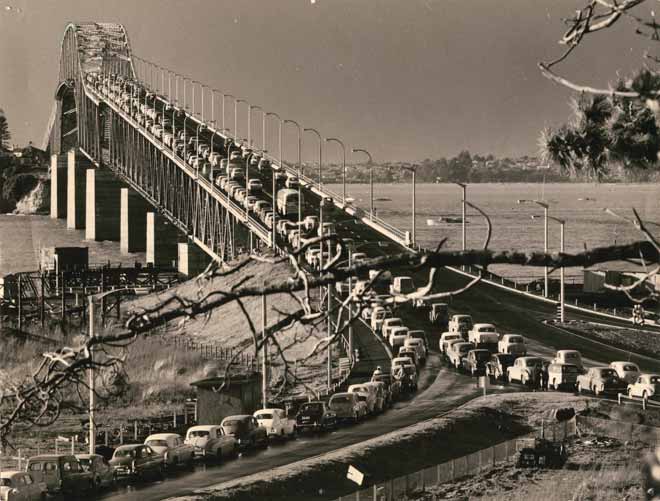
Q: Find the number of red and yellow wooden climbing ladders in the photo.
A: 0